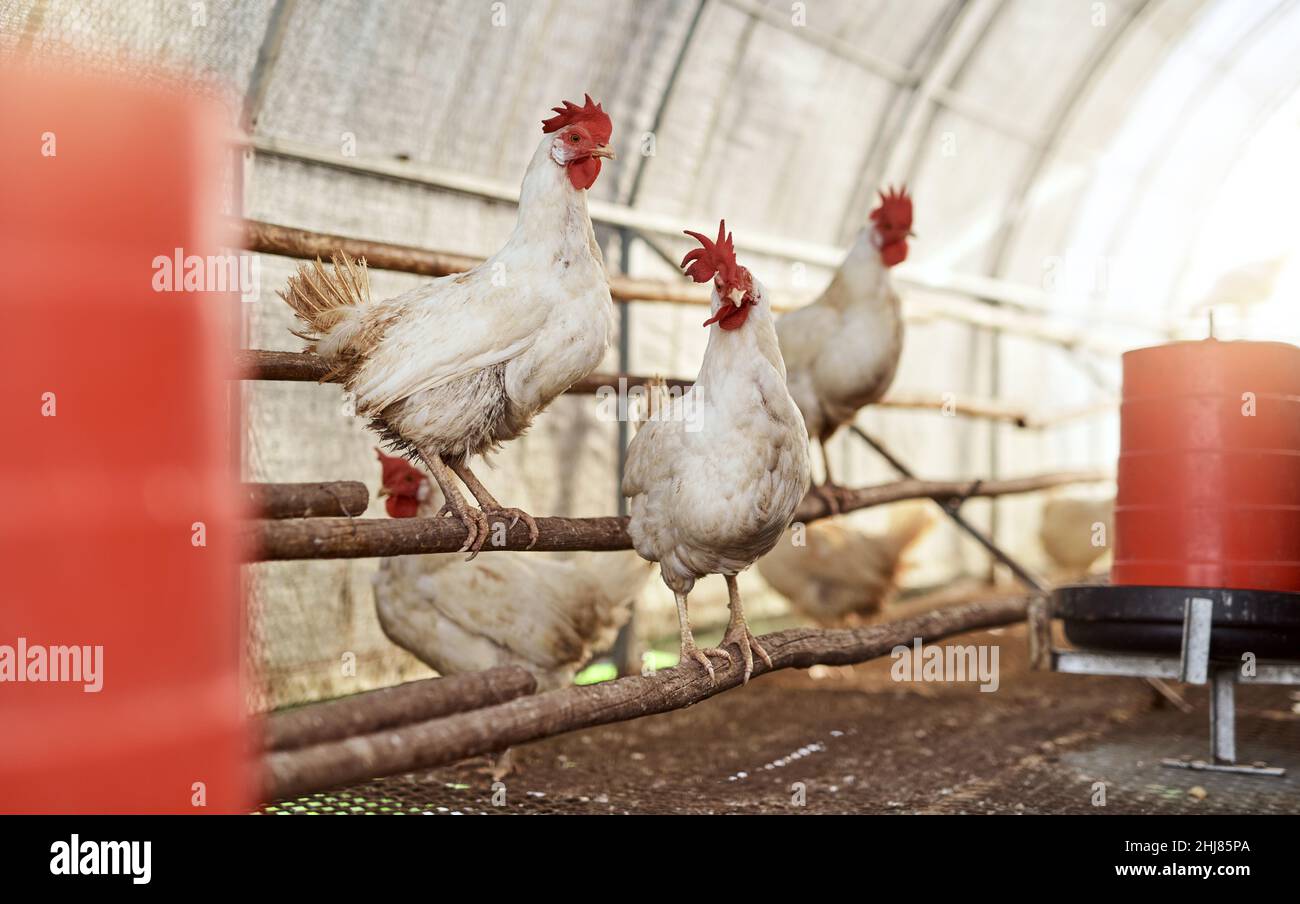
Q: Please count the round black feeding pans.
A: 1